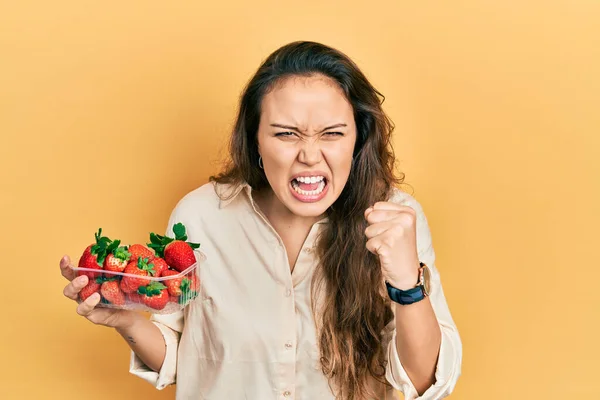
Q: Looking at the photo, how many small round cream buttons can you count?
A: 4